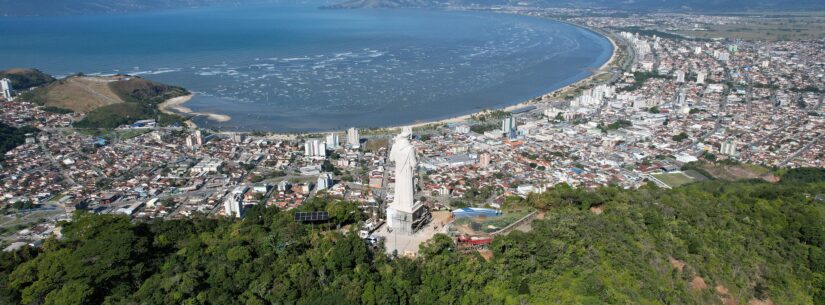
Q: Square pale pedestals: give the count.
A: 1